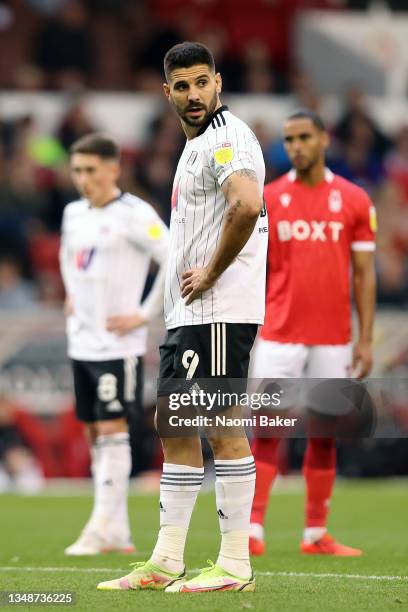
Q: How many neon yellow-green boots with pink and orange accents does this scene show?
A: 2